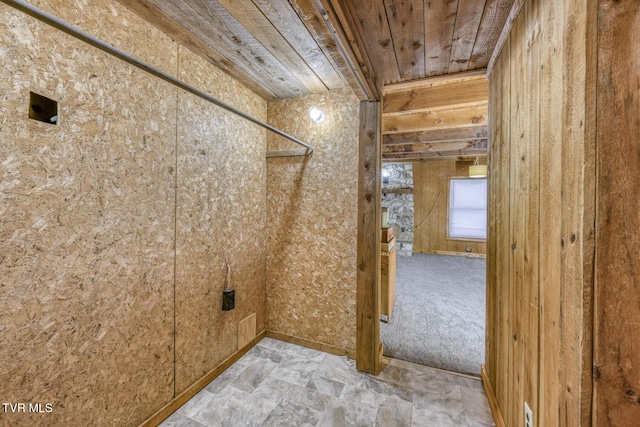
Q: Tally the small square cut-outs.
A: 1